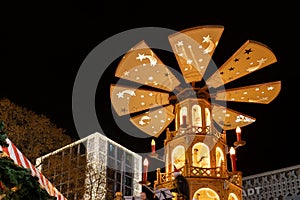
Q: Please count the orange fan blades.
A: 7